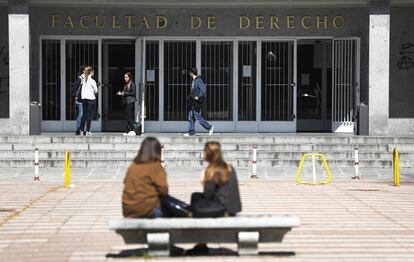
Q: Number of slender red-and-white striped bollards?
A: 4